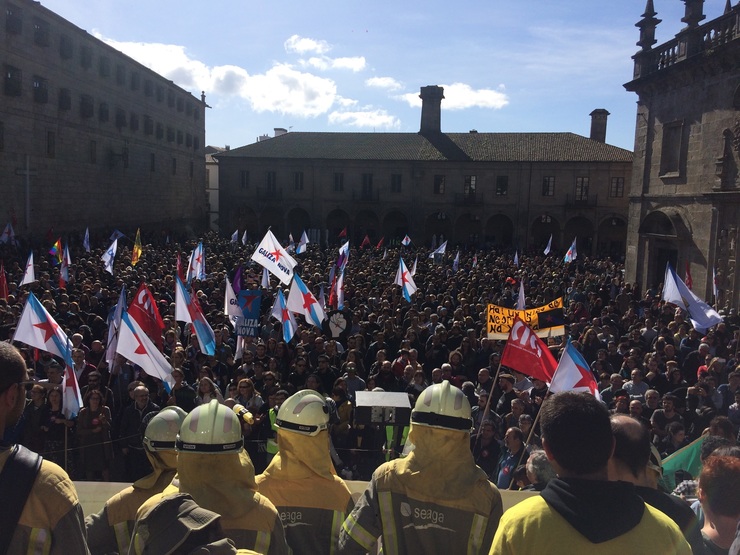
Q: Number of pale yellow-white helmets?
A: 4